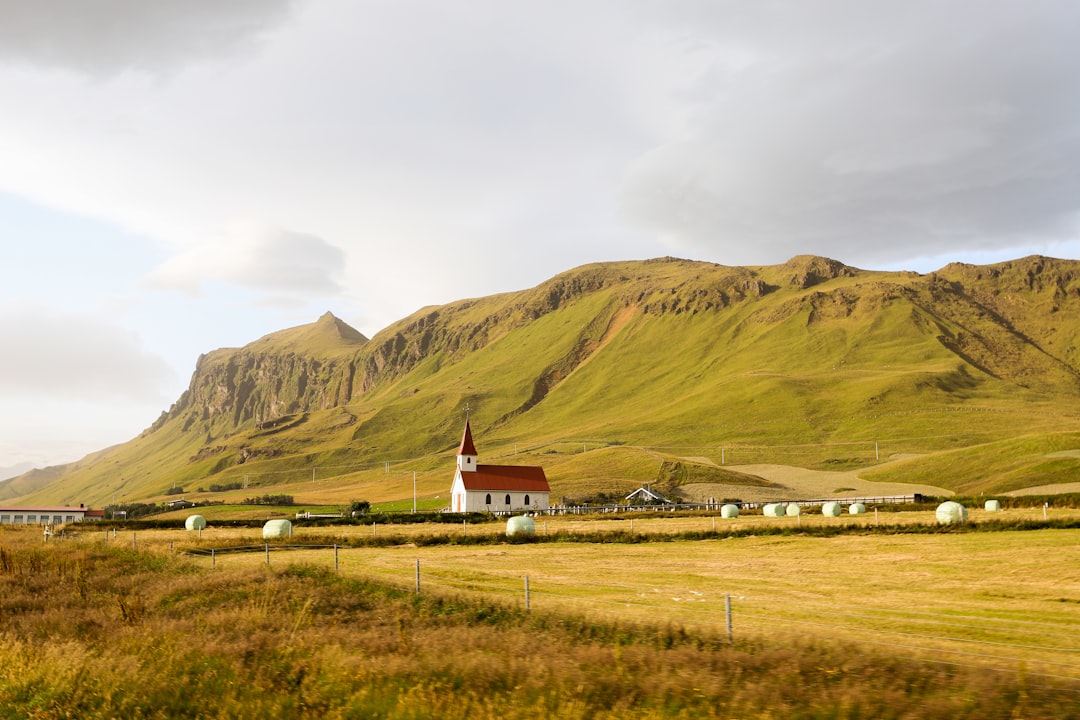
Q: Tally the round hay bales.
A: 10